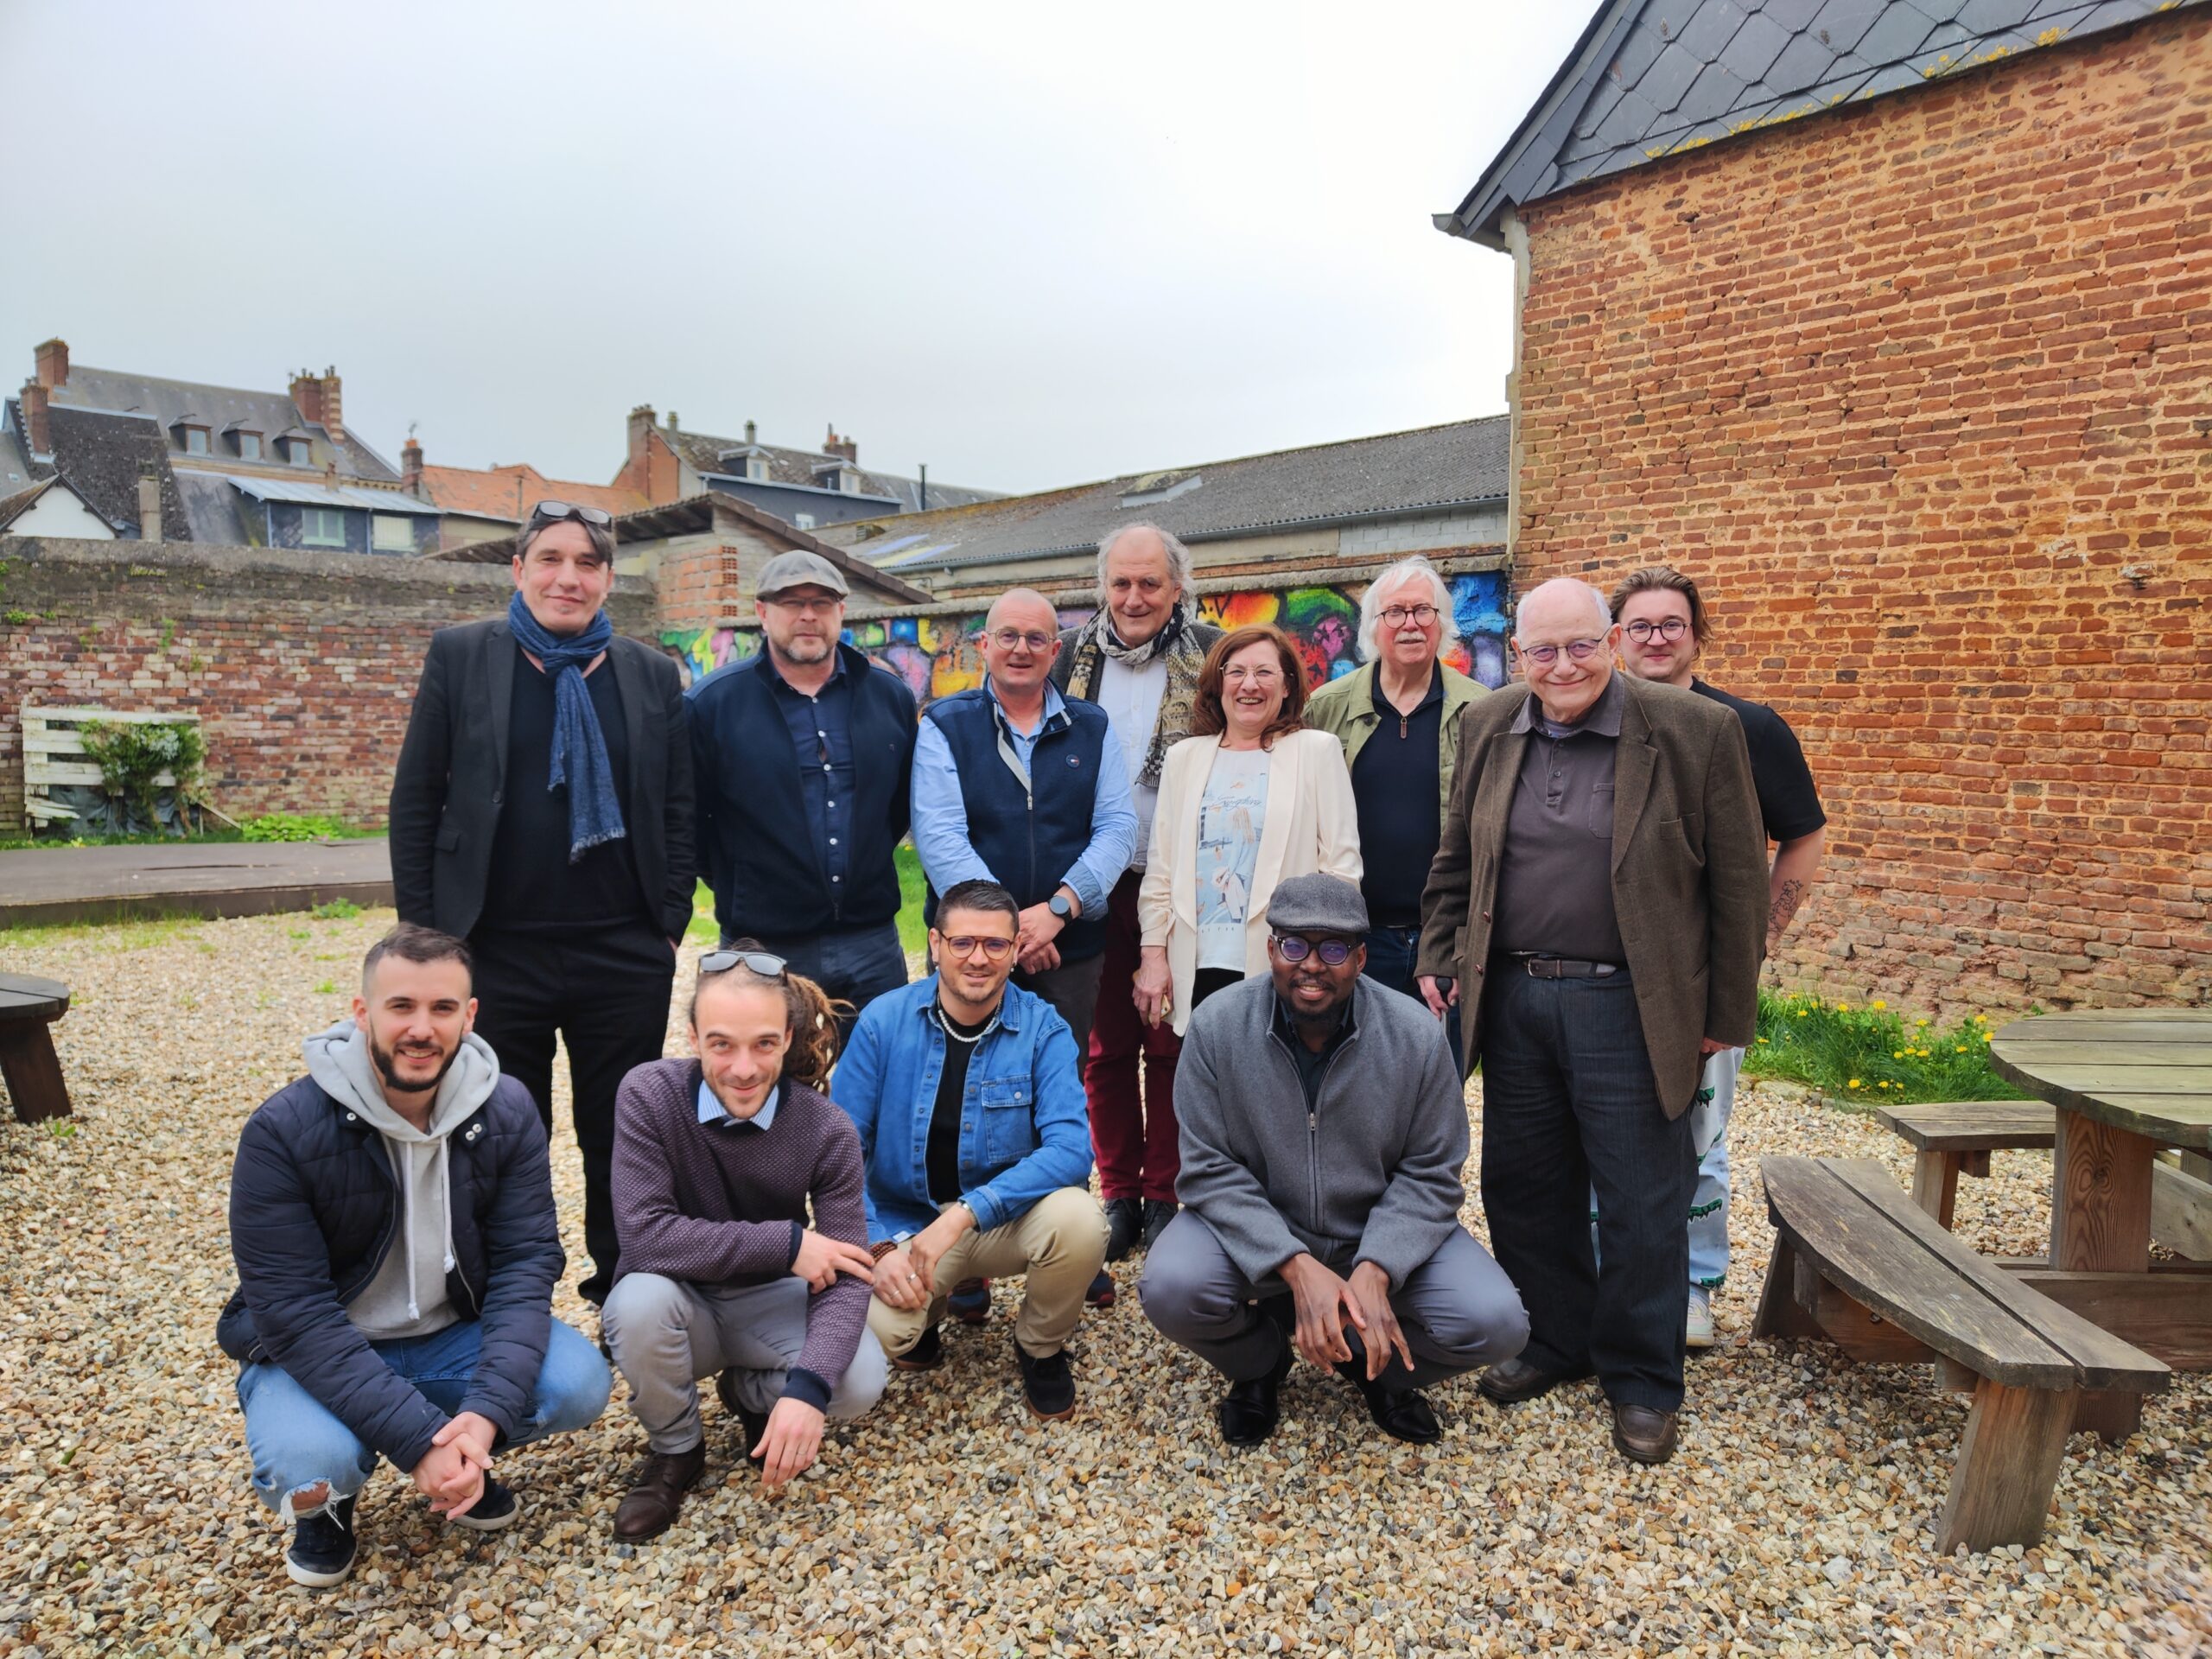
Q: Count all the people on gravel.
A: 12